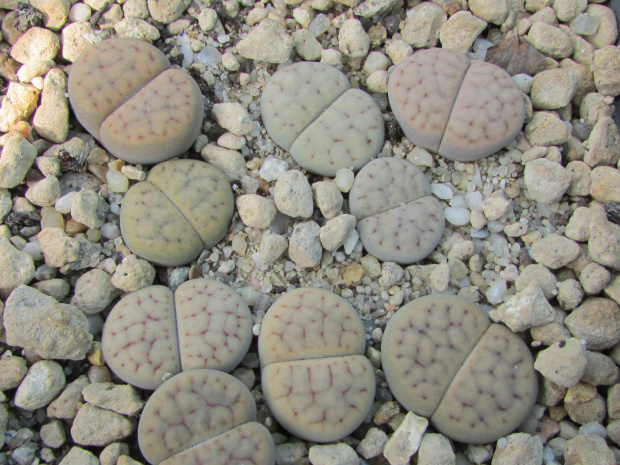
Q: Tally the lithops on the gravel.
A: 9